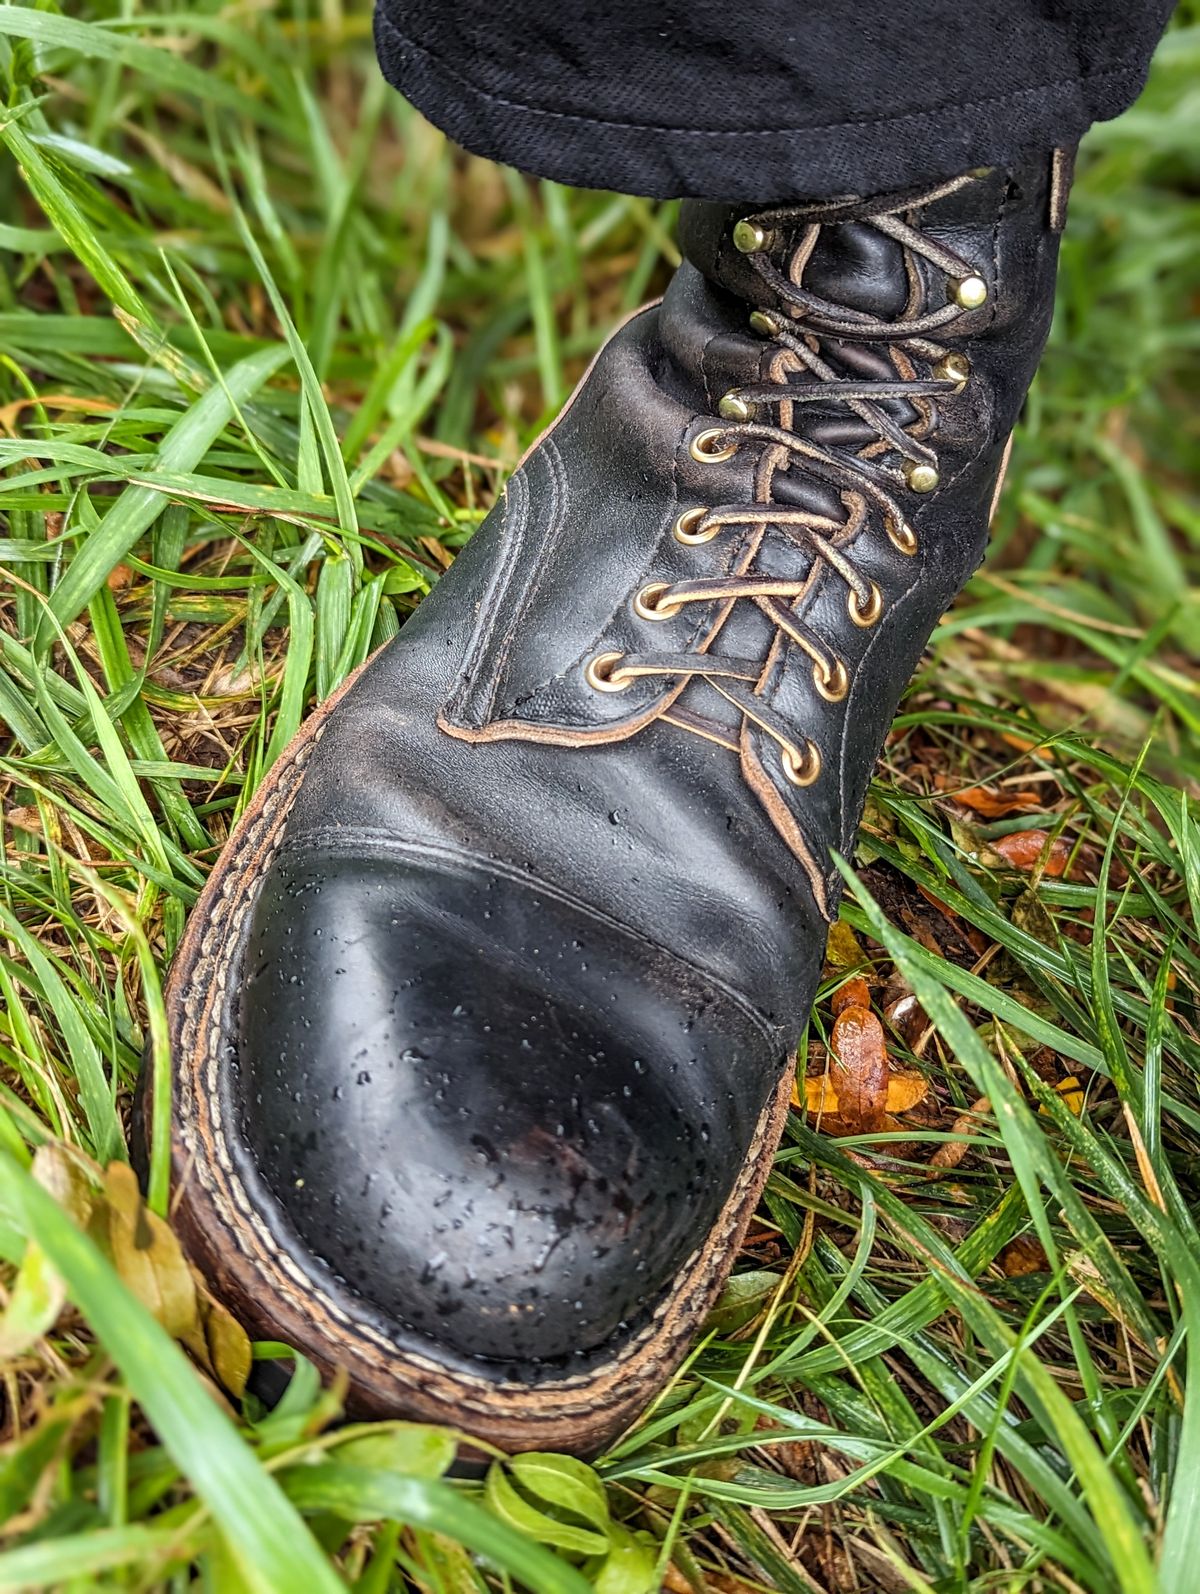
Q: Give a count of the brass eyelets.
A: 8